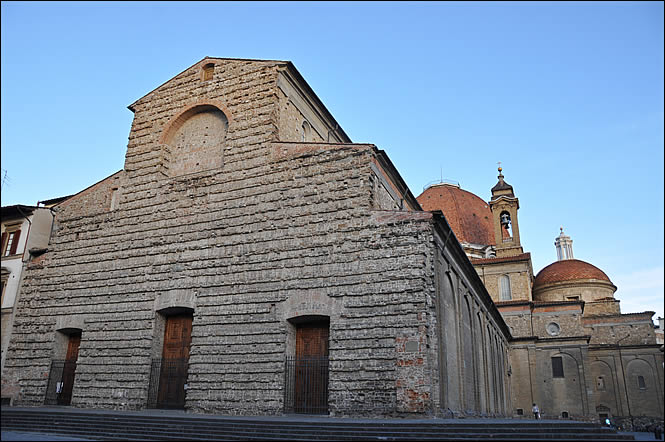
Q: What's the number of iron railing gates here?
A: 3